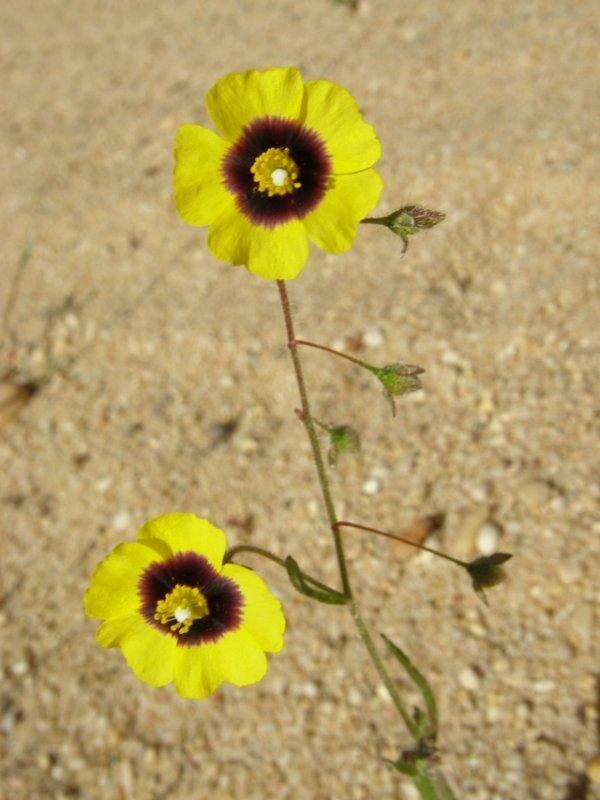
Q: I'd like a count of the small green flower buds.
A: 4